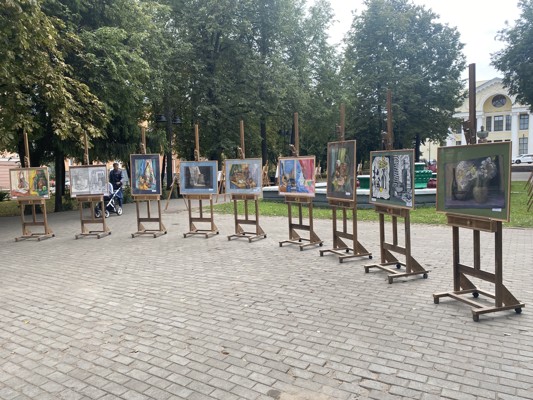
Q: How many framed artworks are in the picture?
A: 9